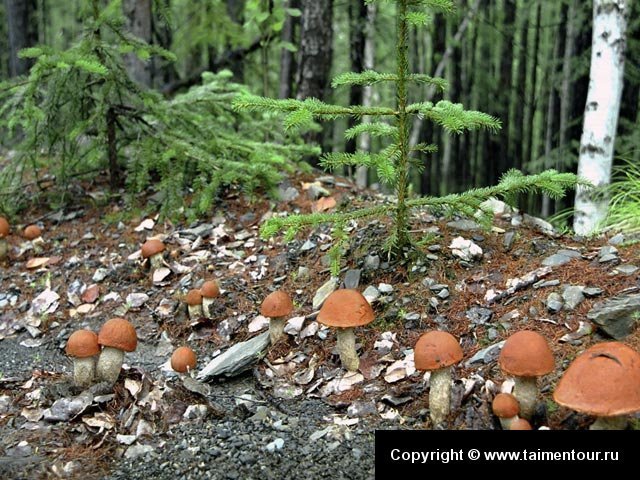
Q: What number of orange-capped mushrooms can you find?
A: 15